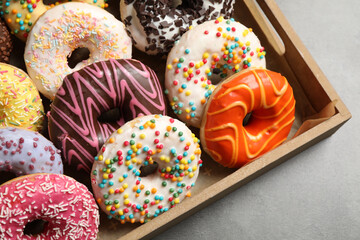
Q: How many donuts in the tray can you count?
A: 11